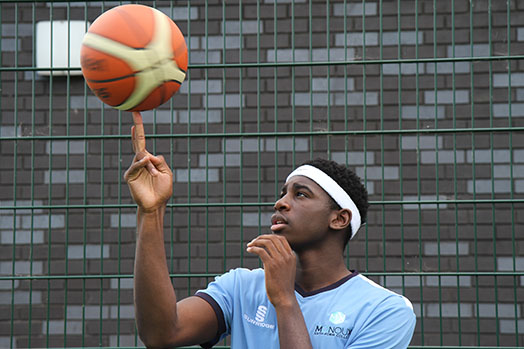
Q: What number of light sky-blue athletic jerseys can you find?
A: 1